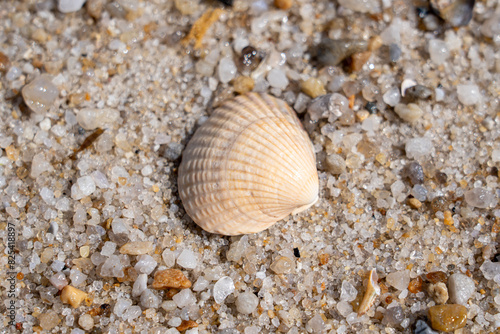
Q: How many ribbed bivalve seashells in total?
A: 1